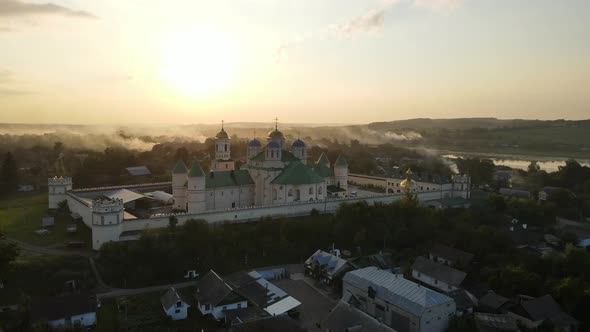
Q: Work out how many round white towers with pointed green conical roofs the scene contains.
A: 4